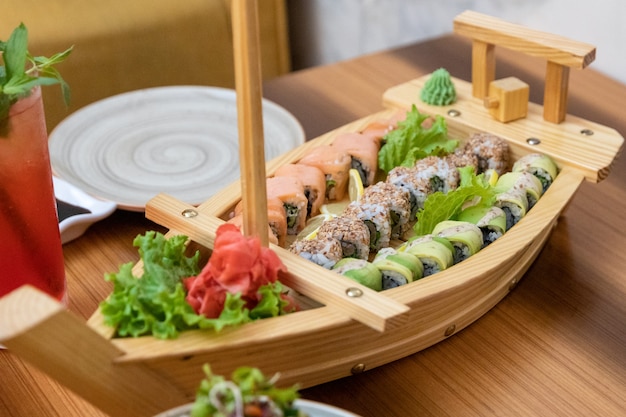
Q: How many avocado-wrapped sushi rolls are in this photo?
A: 8